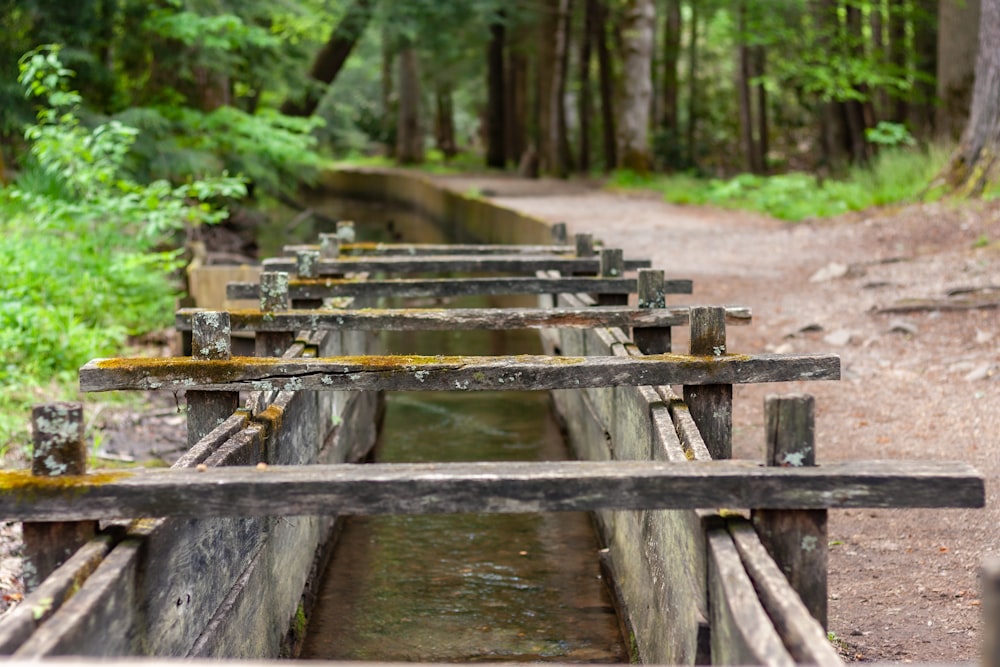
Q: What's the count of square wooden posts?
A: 12